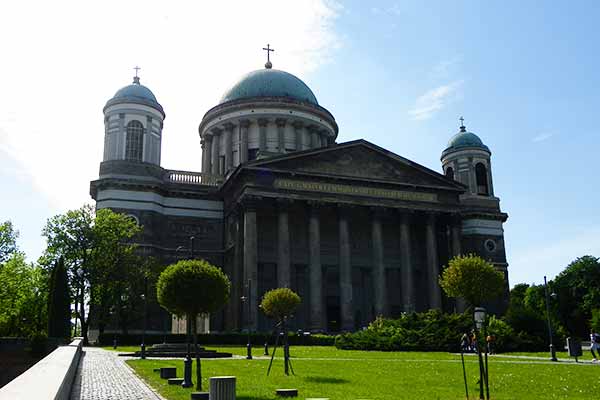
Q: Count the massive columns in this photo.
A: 8